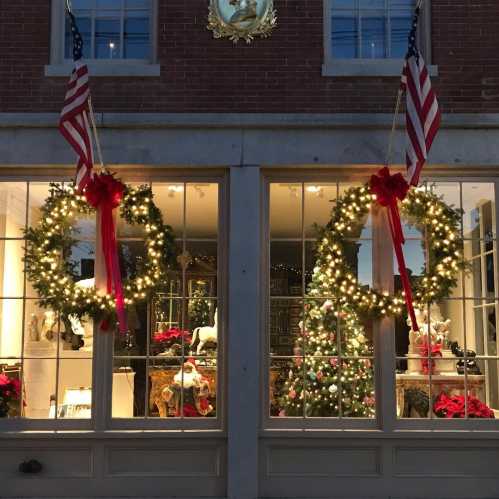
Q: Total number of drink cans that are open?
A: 0